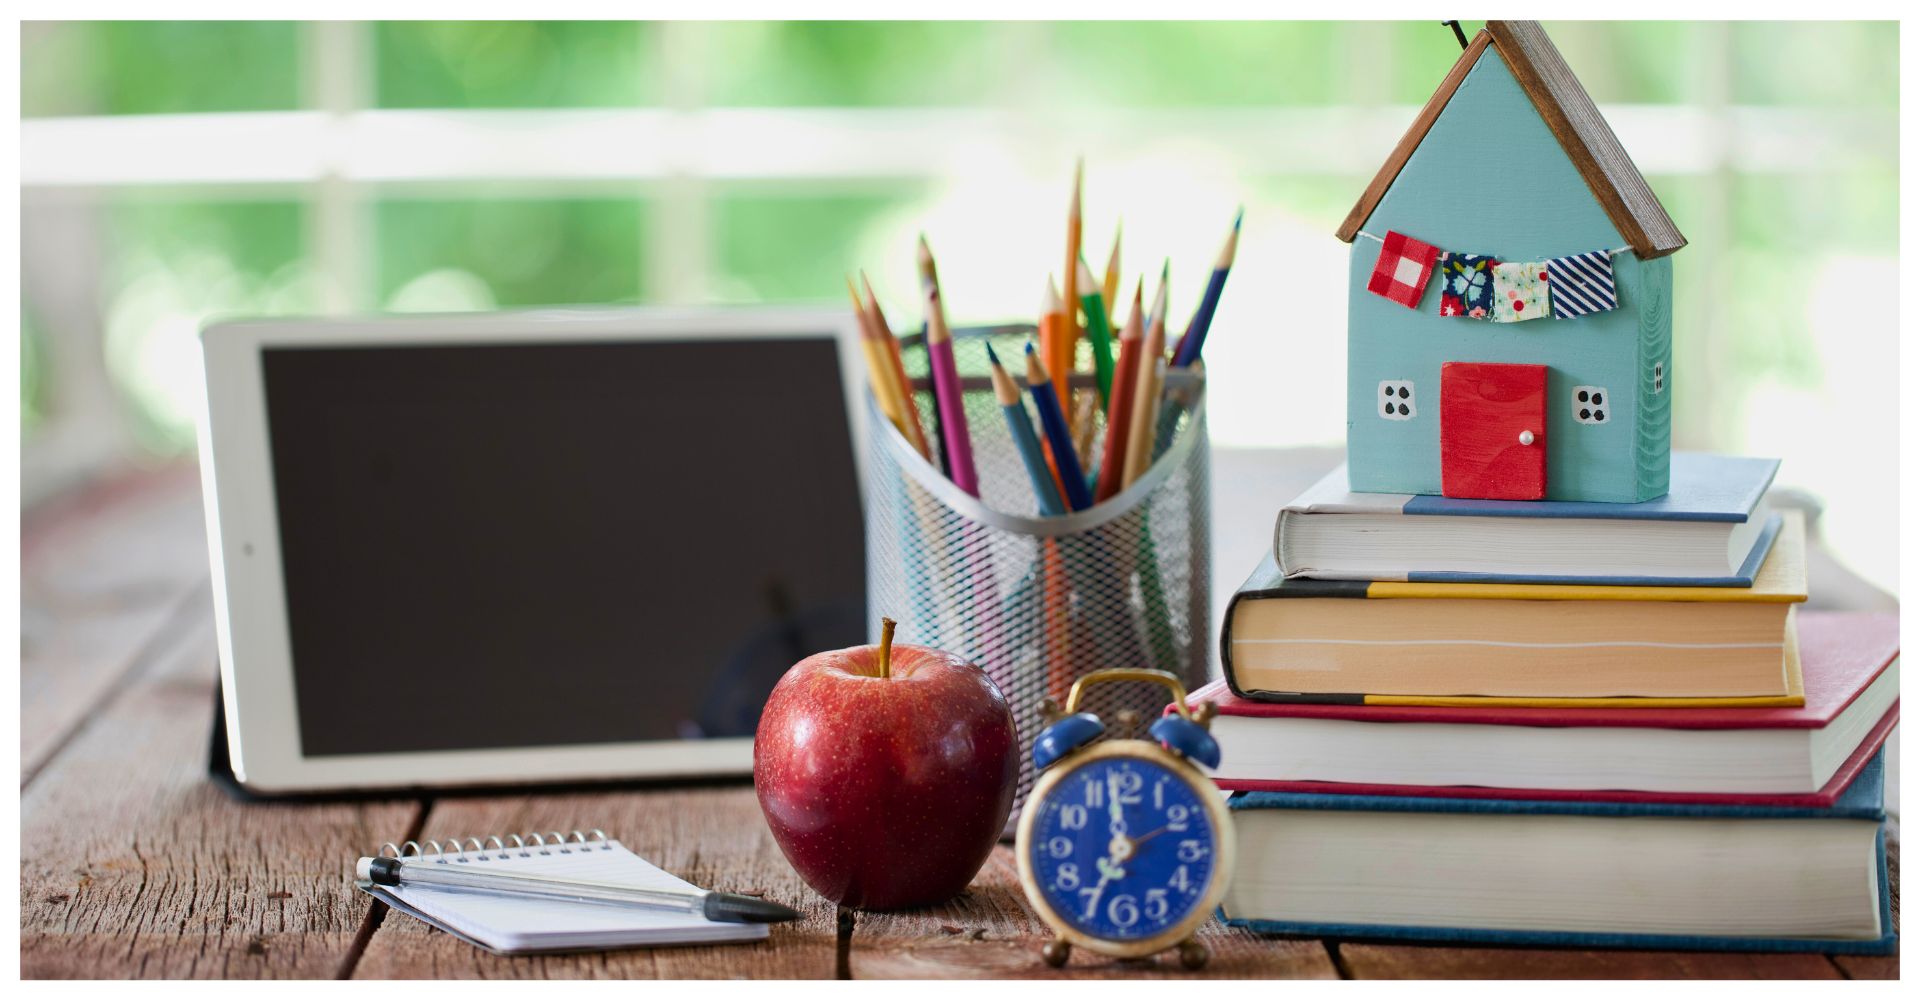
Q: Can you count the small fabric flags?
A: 4